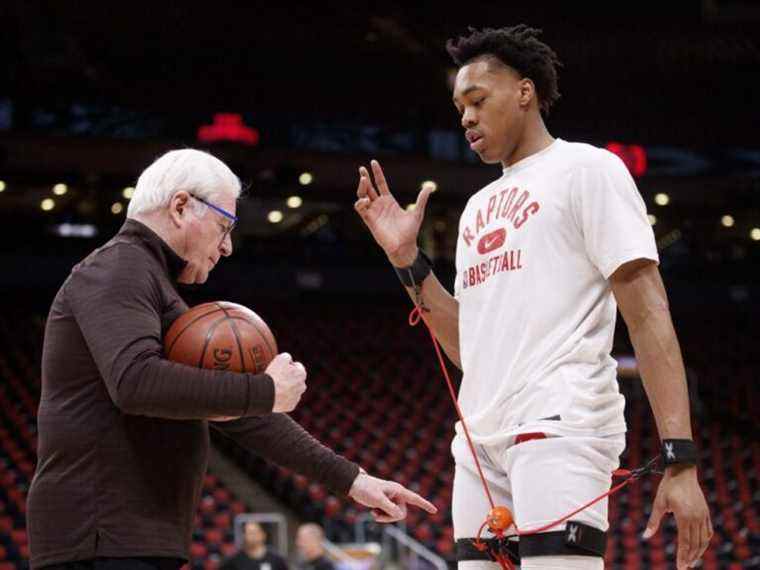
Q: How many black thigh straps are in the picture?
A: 2